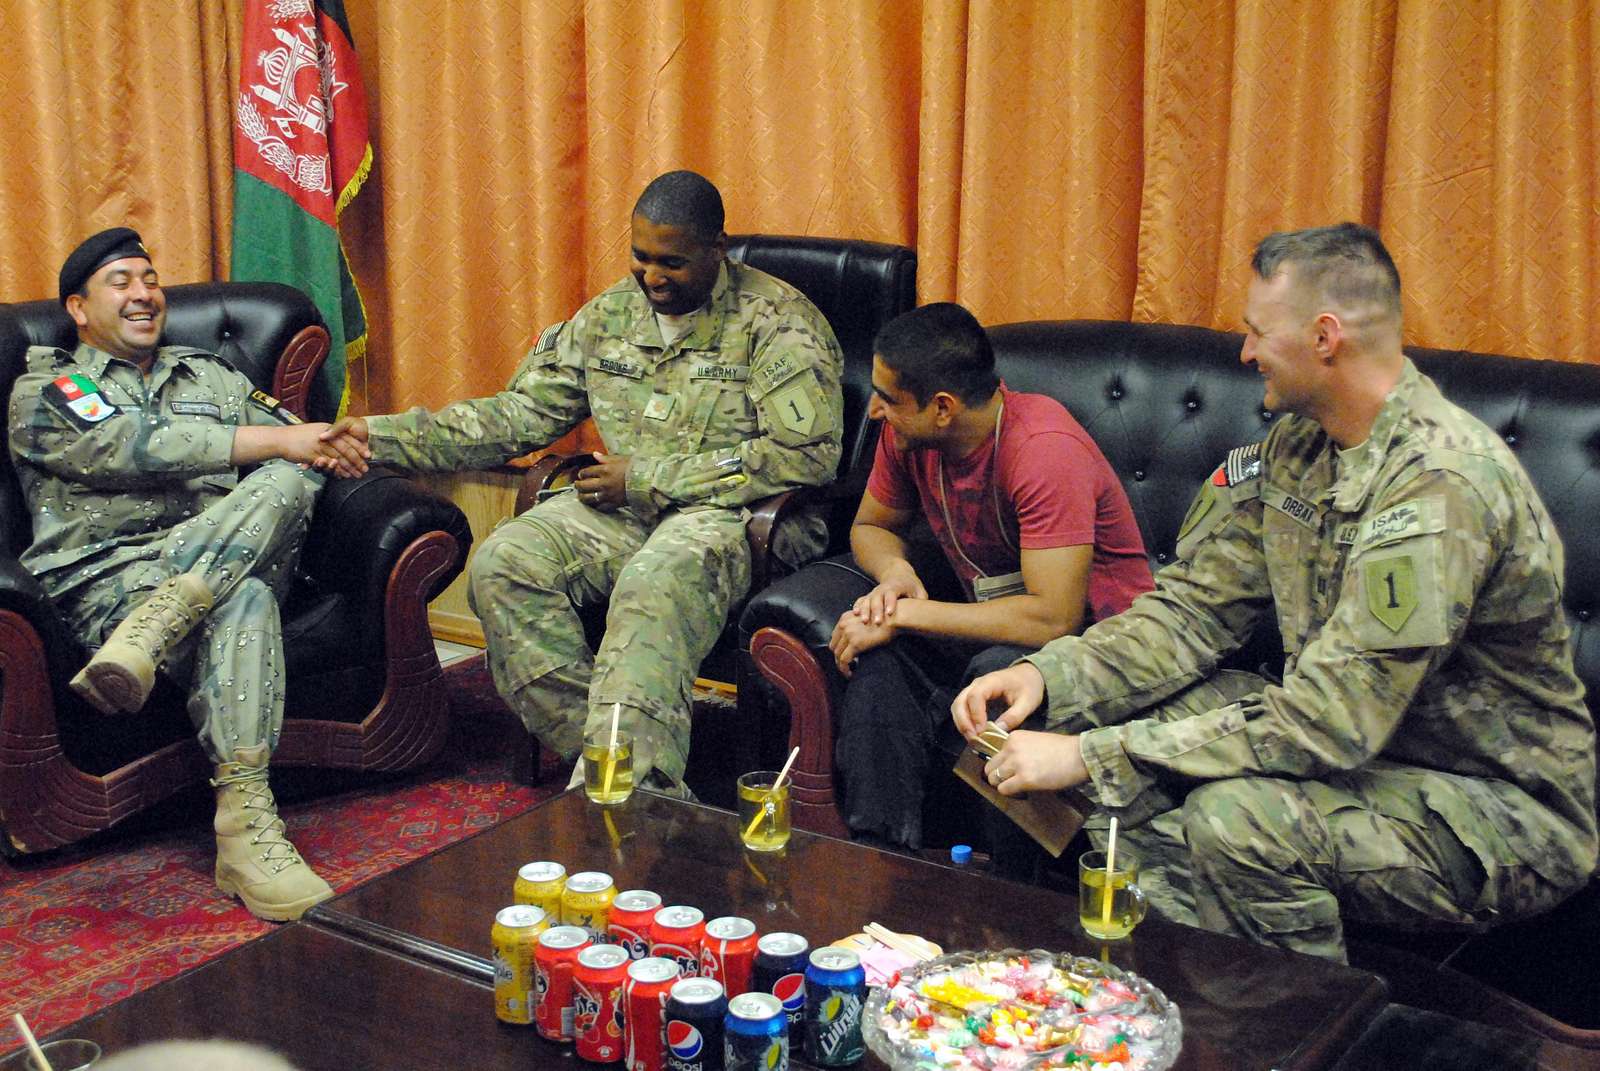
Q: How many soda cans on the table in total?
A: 13